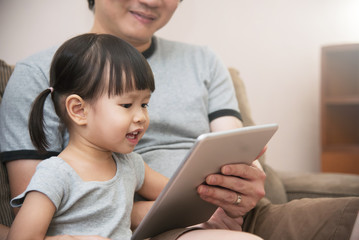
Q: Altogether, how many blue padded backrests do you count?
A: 0